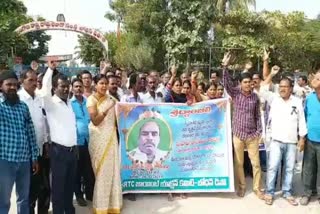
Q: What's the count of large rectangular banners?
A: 1